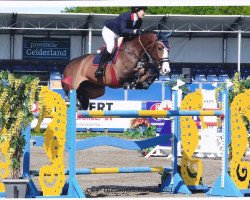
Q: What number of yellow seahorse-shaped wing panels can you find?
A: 4